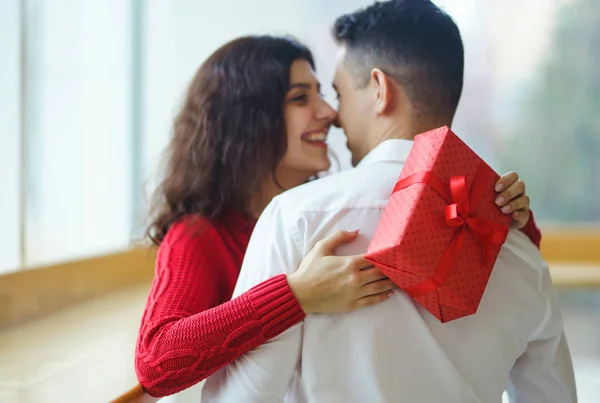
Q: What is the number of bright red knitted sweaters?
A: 1